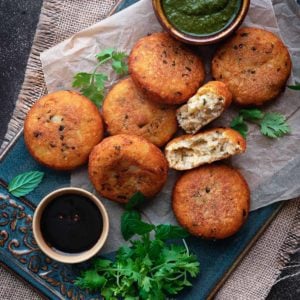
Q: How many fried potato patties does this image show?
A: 7